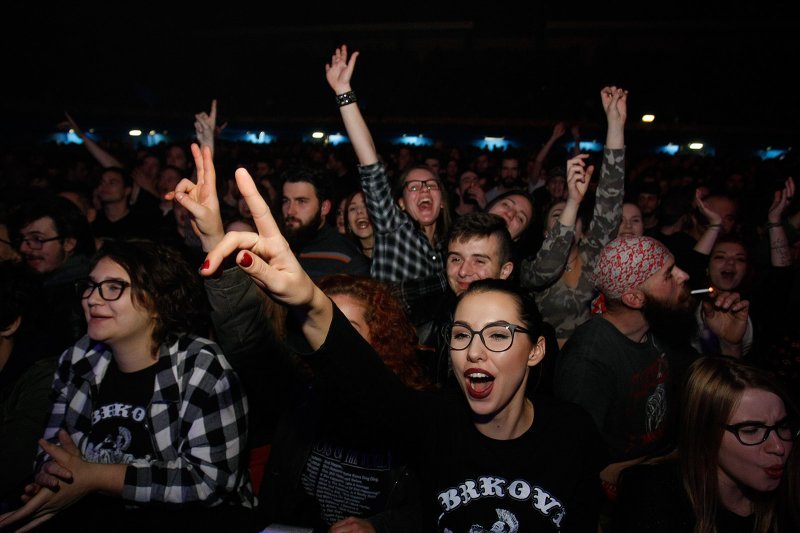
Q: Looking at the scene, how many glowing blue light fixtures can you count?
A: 9